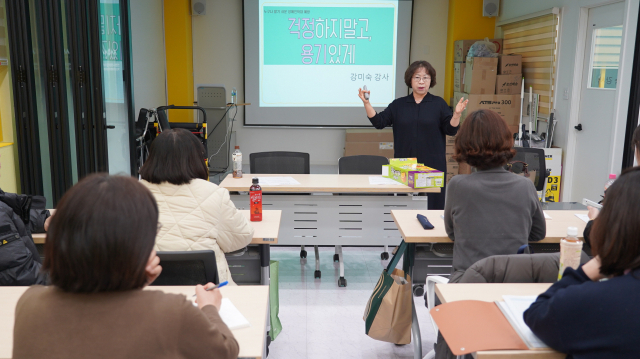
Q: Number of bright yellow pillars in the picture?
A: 2